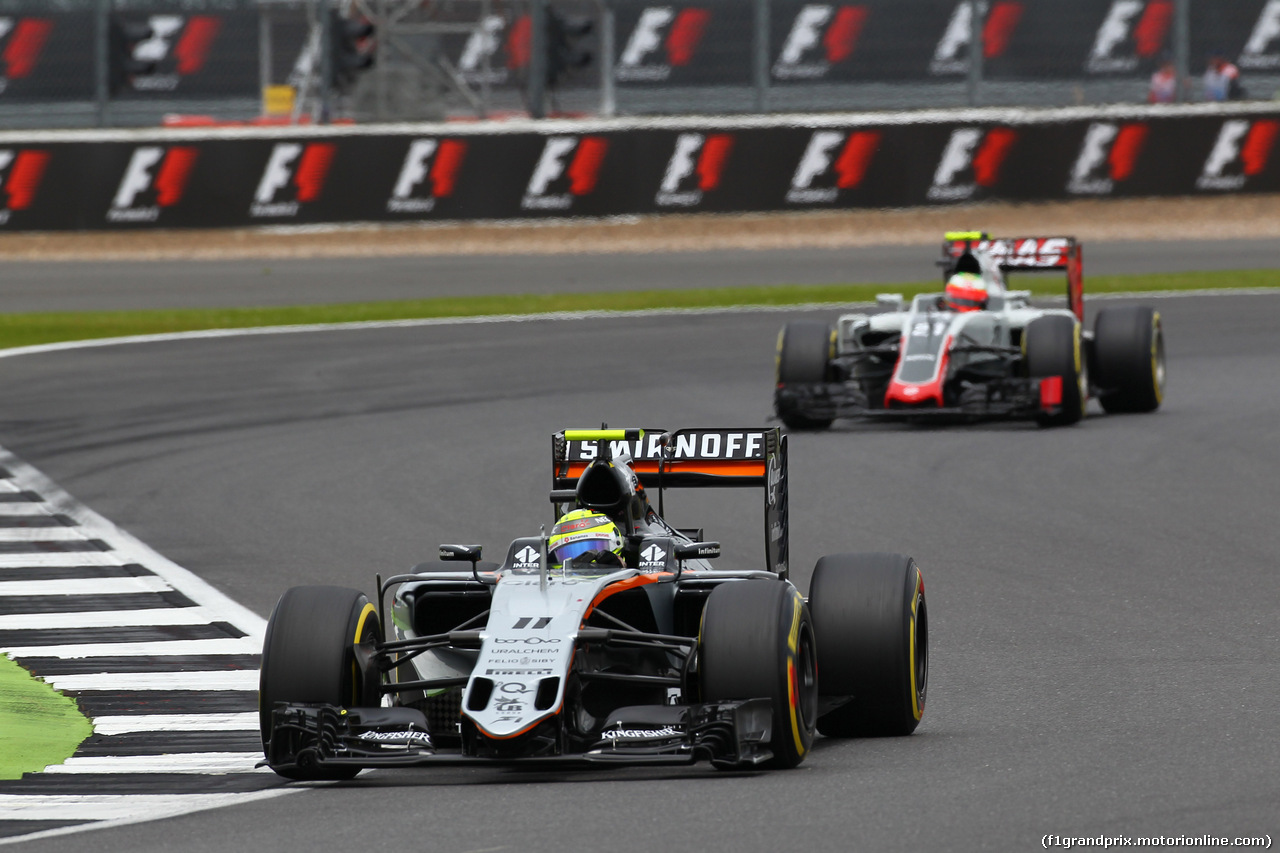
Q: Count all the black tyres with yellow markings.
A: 6